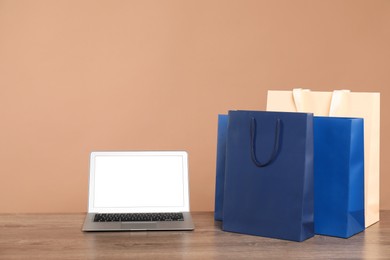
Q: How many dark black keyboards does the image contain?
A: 1